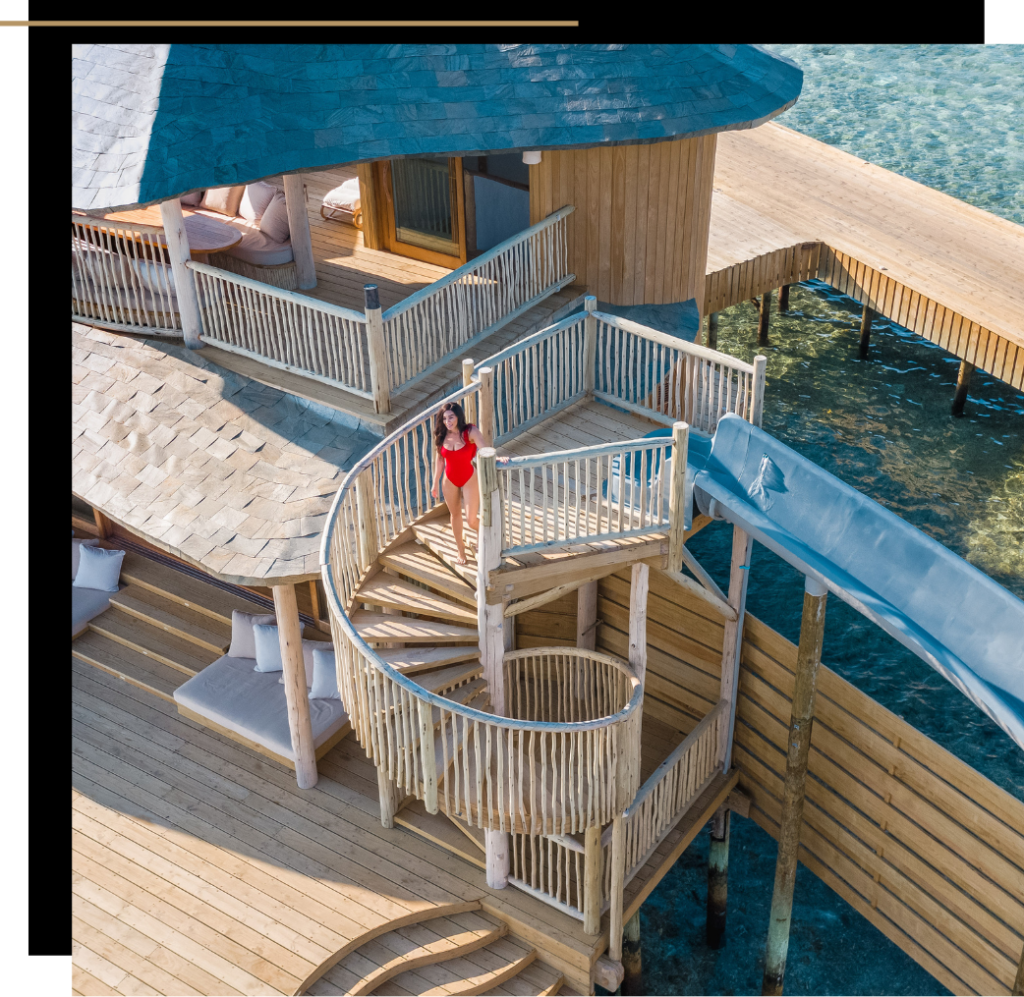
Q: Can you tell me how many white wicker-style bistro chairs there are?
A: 0